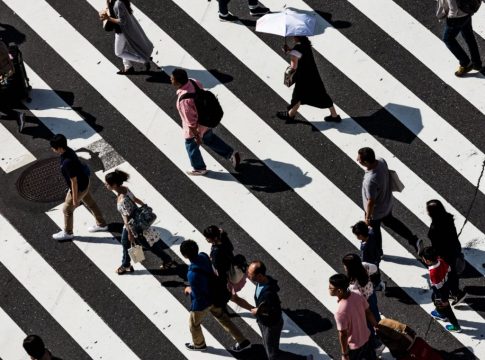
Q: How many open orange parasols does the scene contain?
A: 0